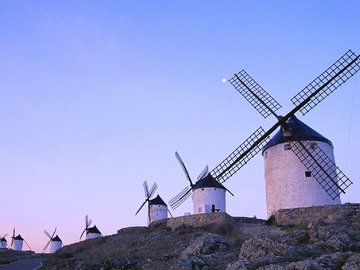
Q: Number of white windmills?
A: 7